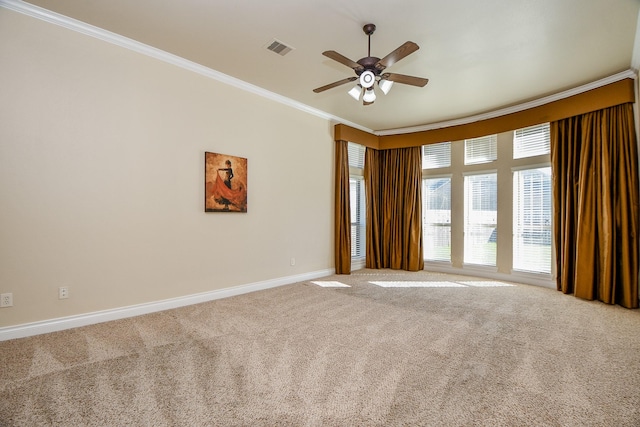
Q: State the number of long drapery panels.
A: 3